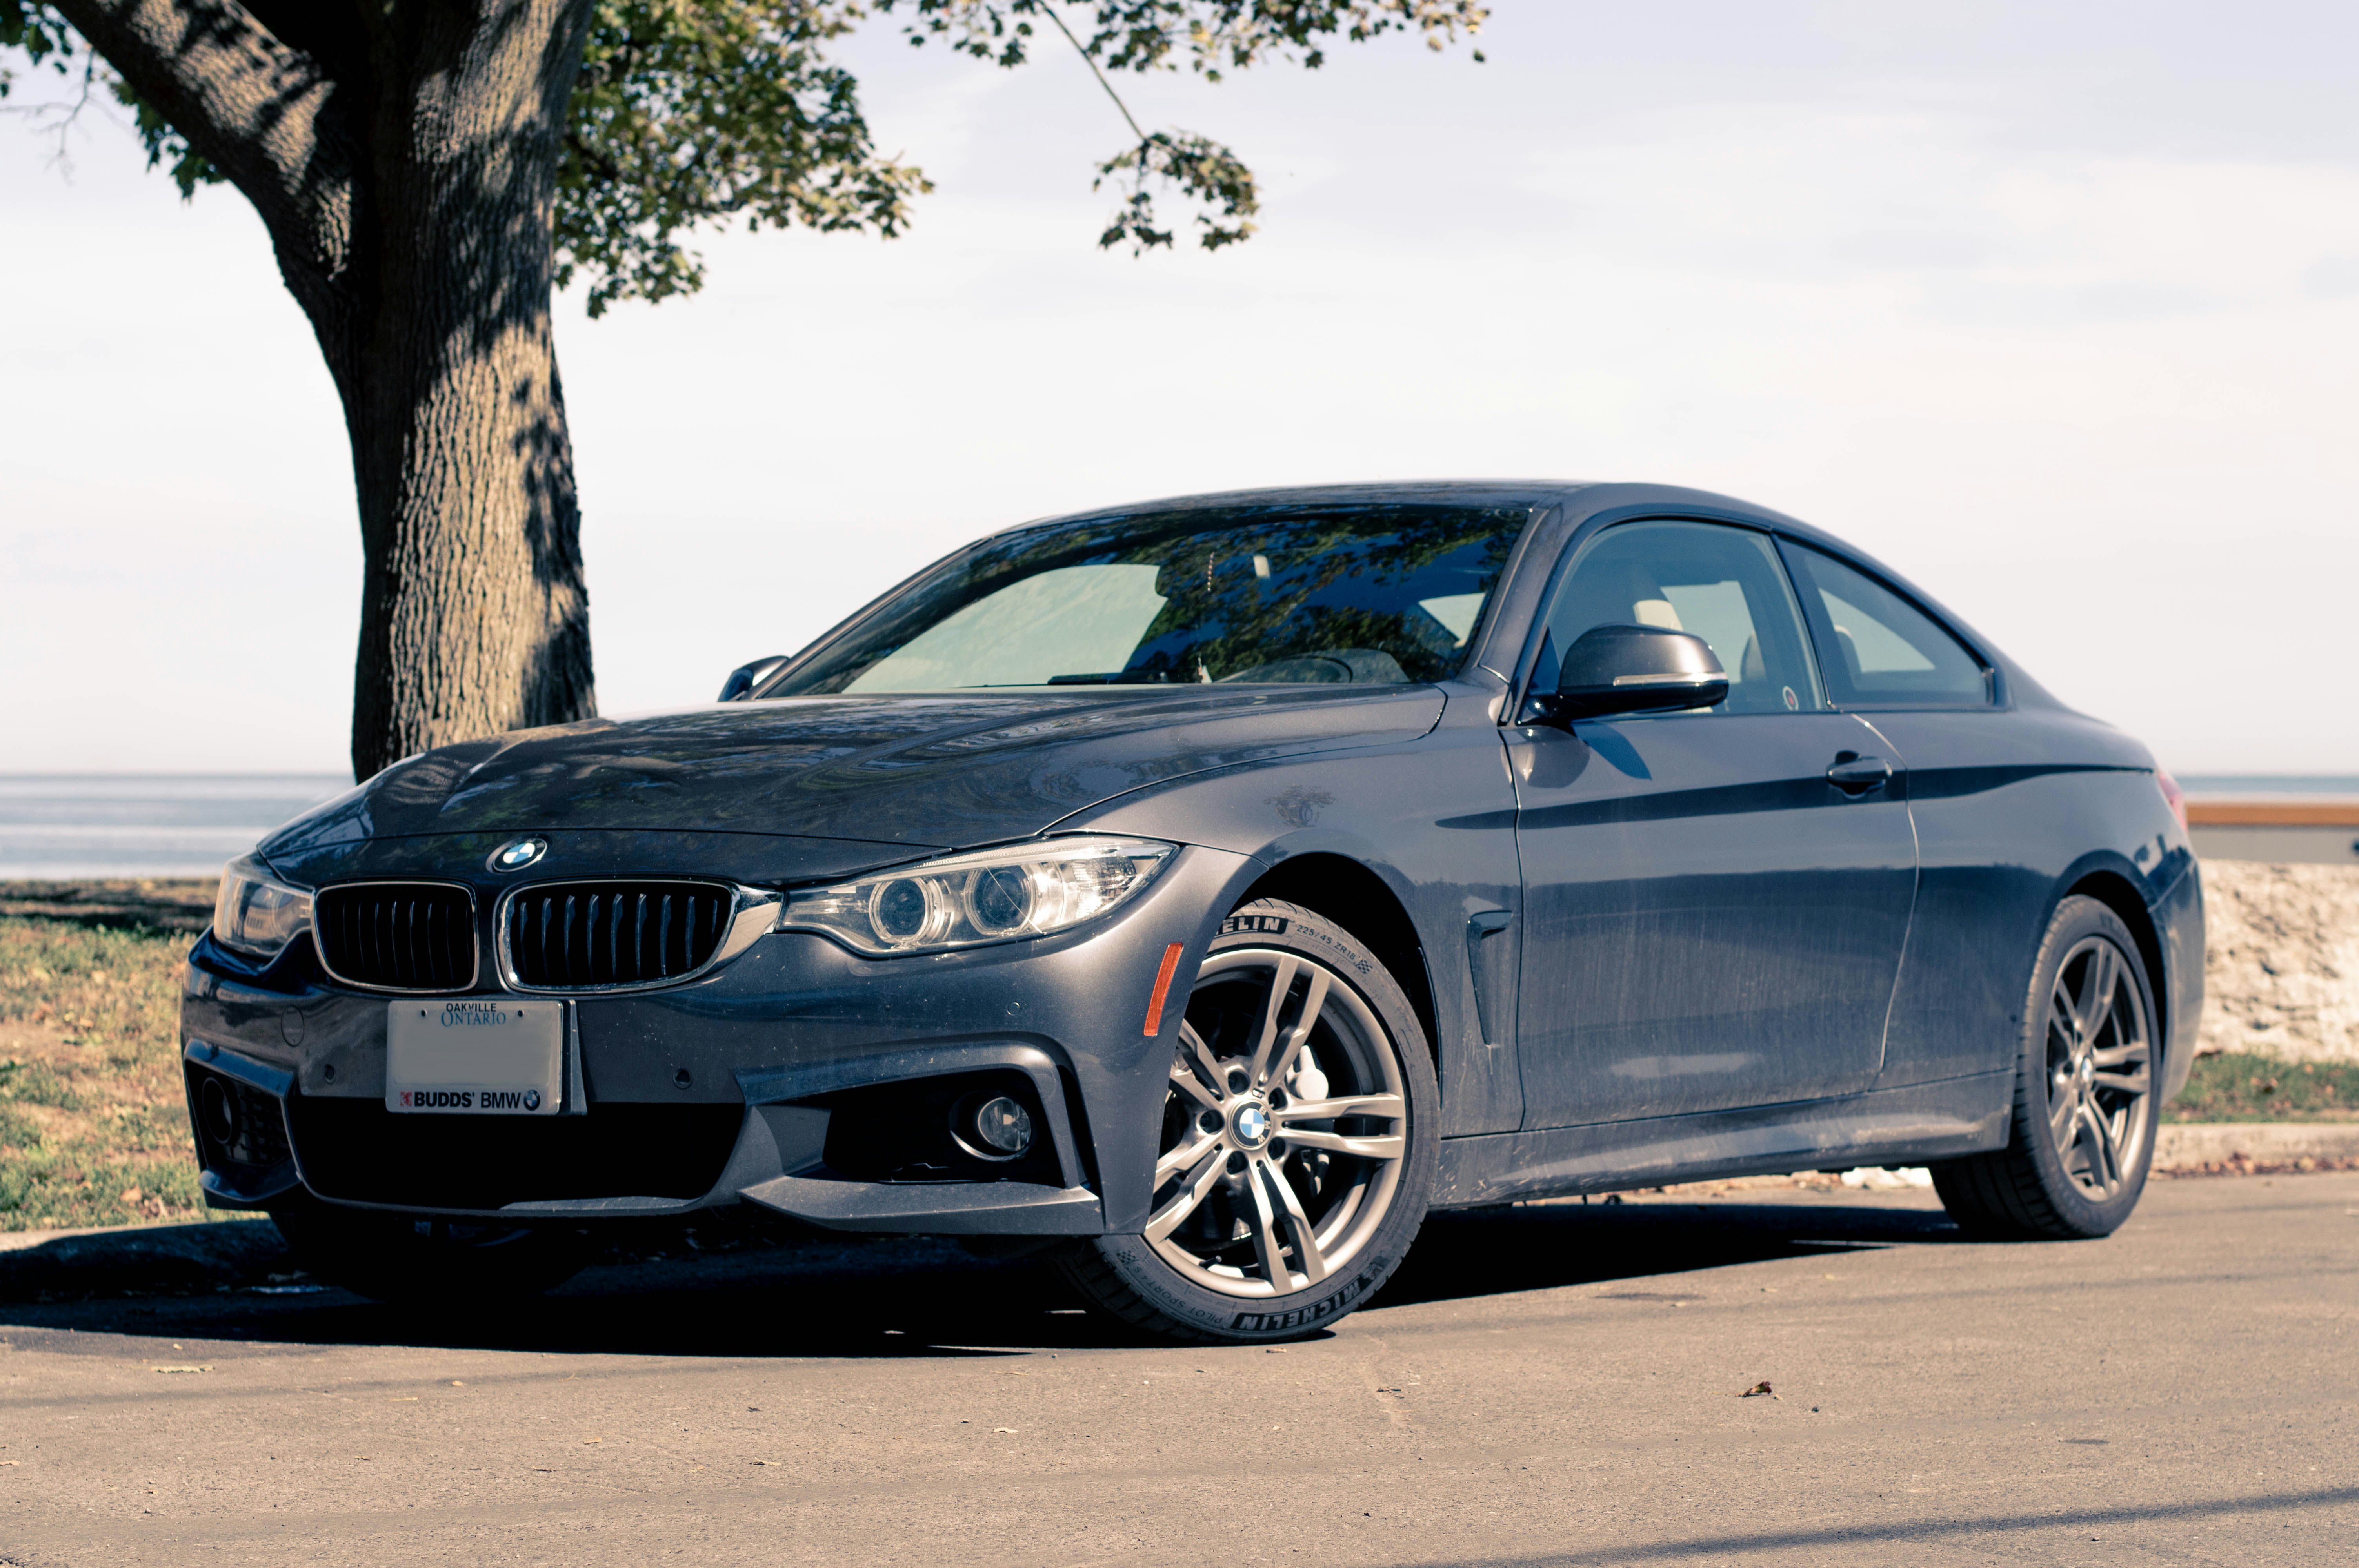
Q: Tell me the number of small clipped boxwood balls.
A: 0